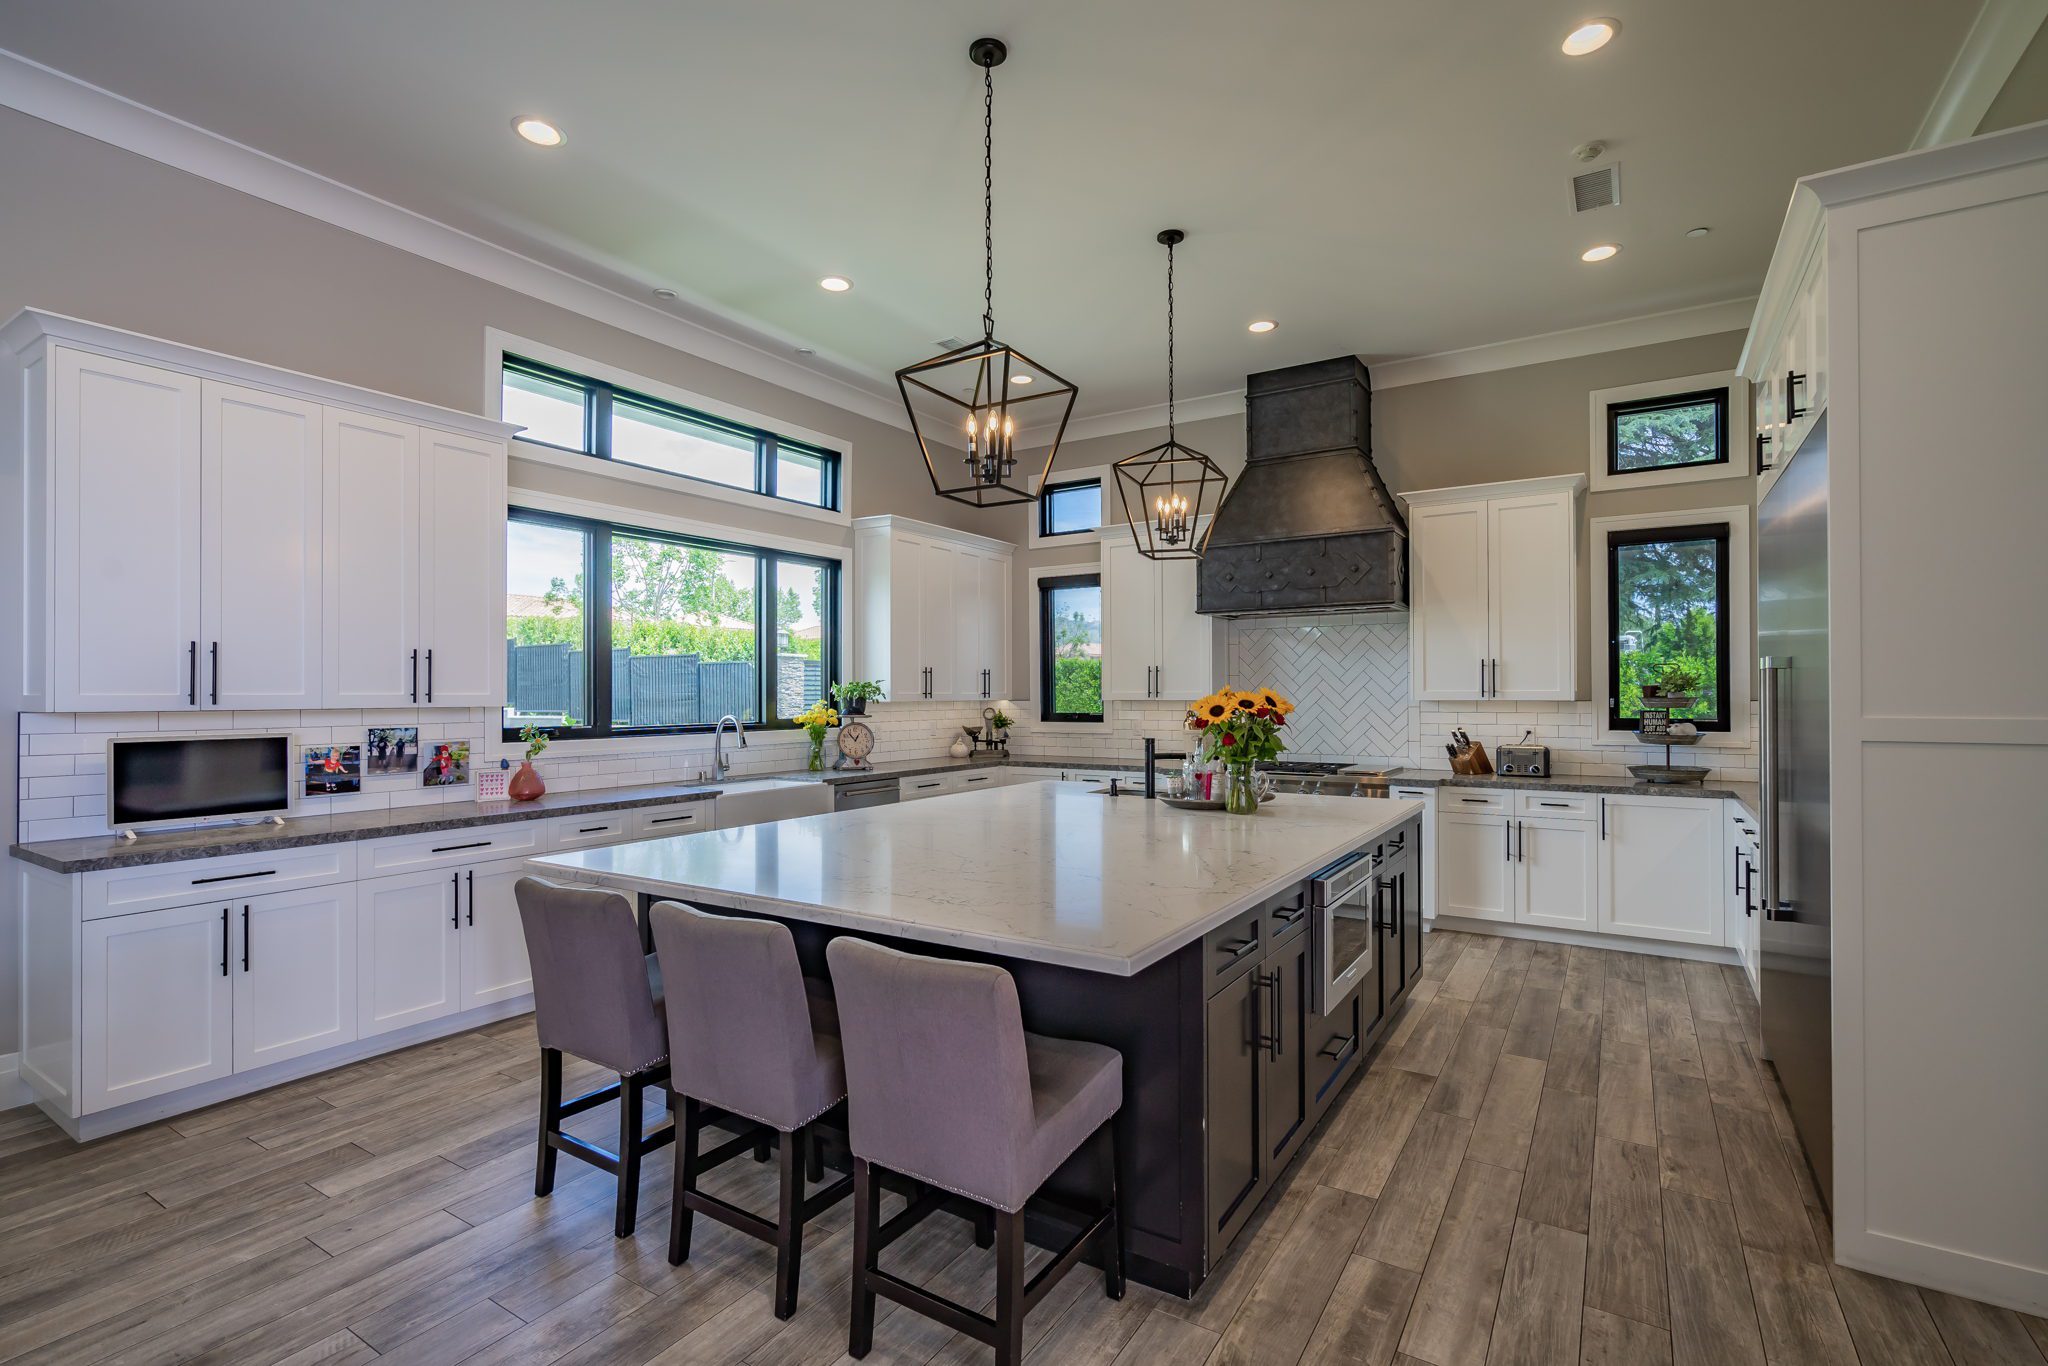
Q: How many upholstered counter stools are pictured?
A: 3